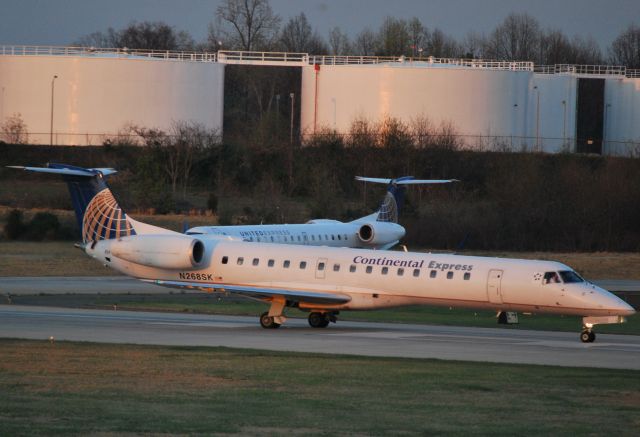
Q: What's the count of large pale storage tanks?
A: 4